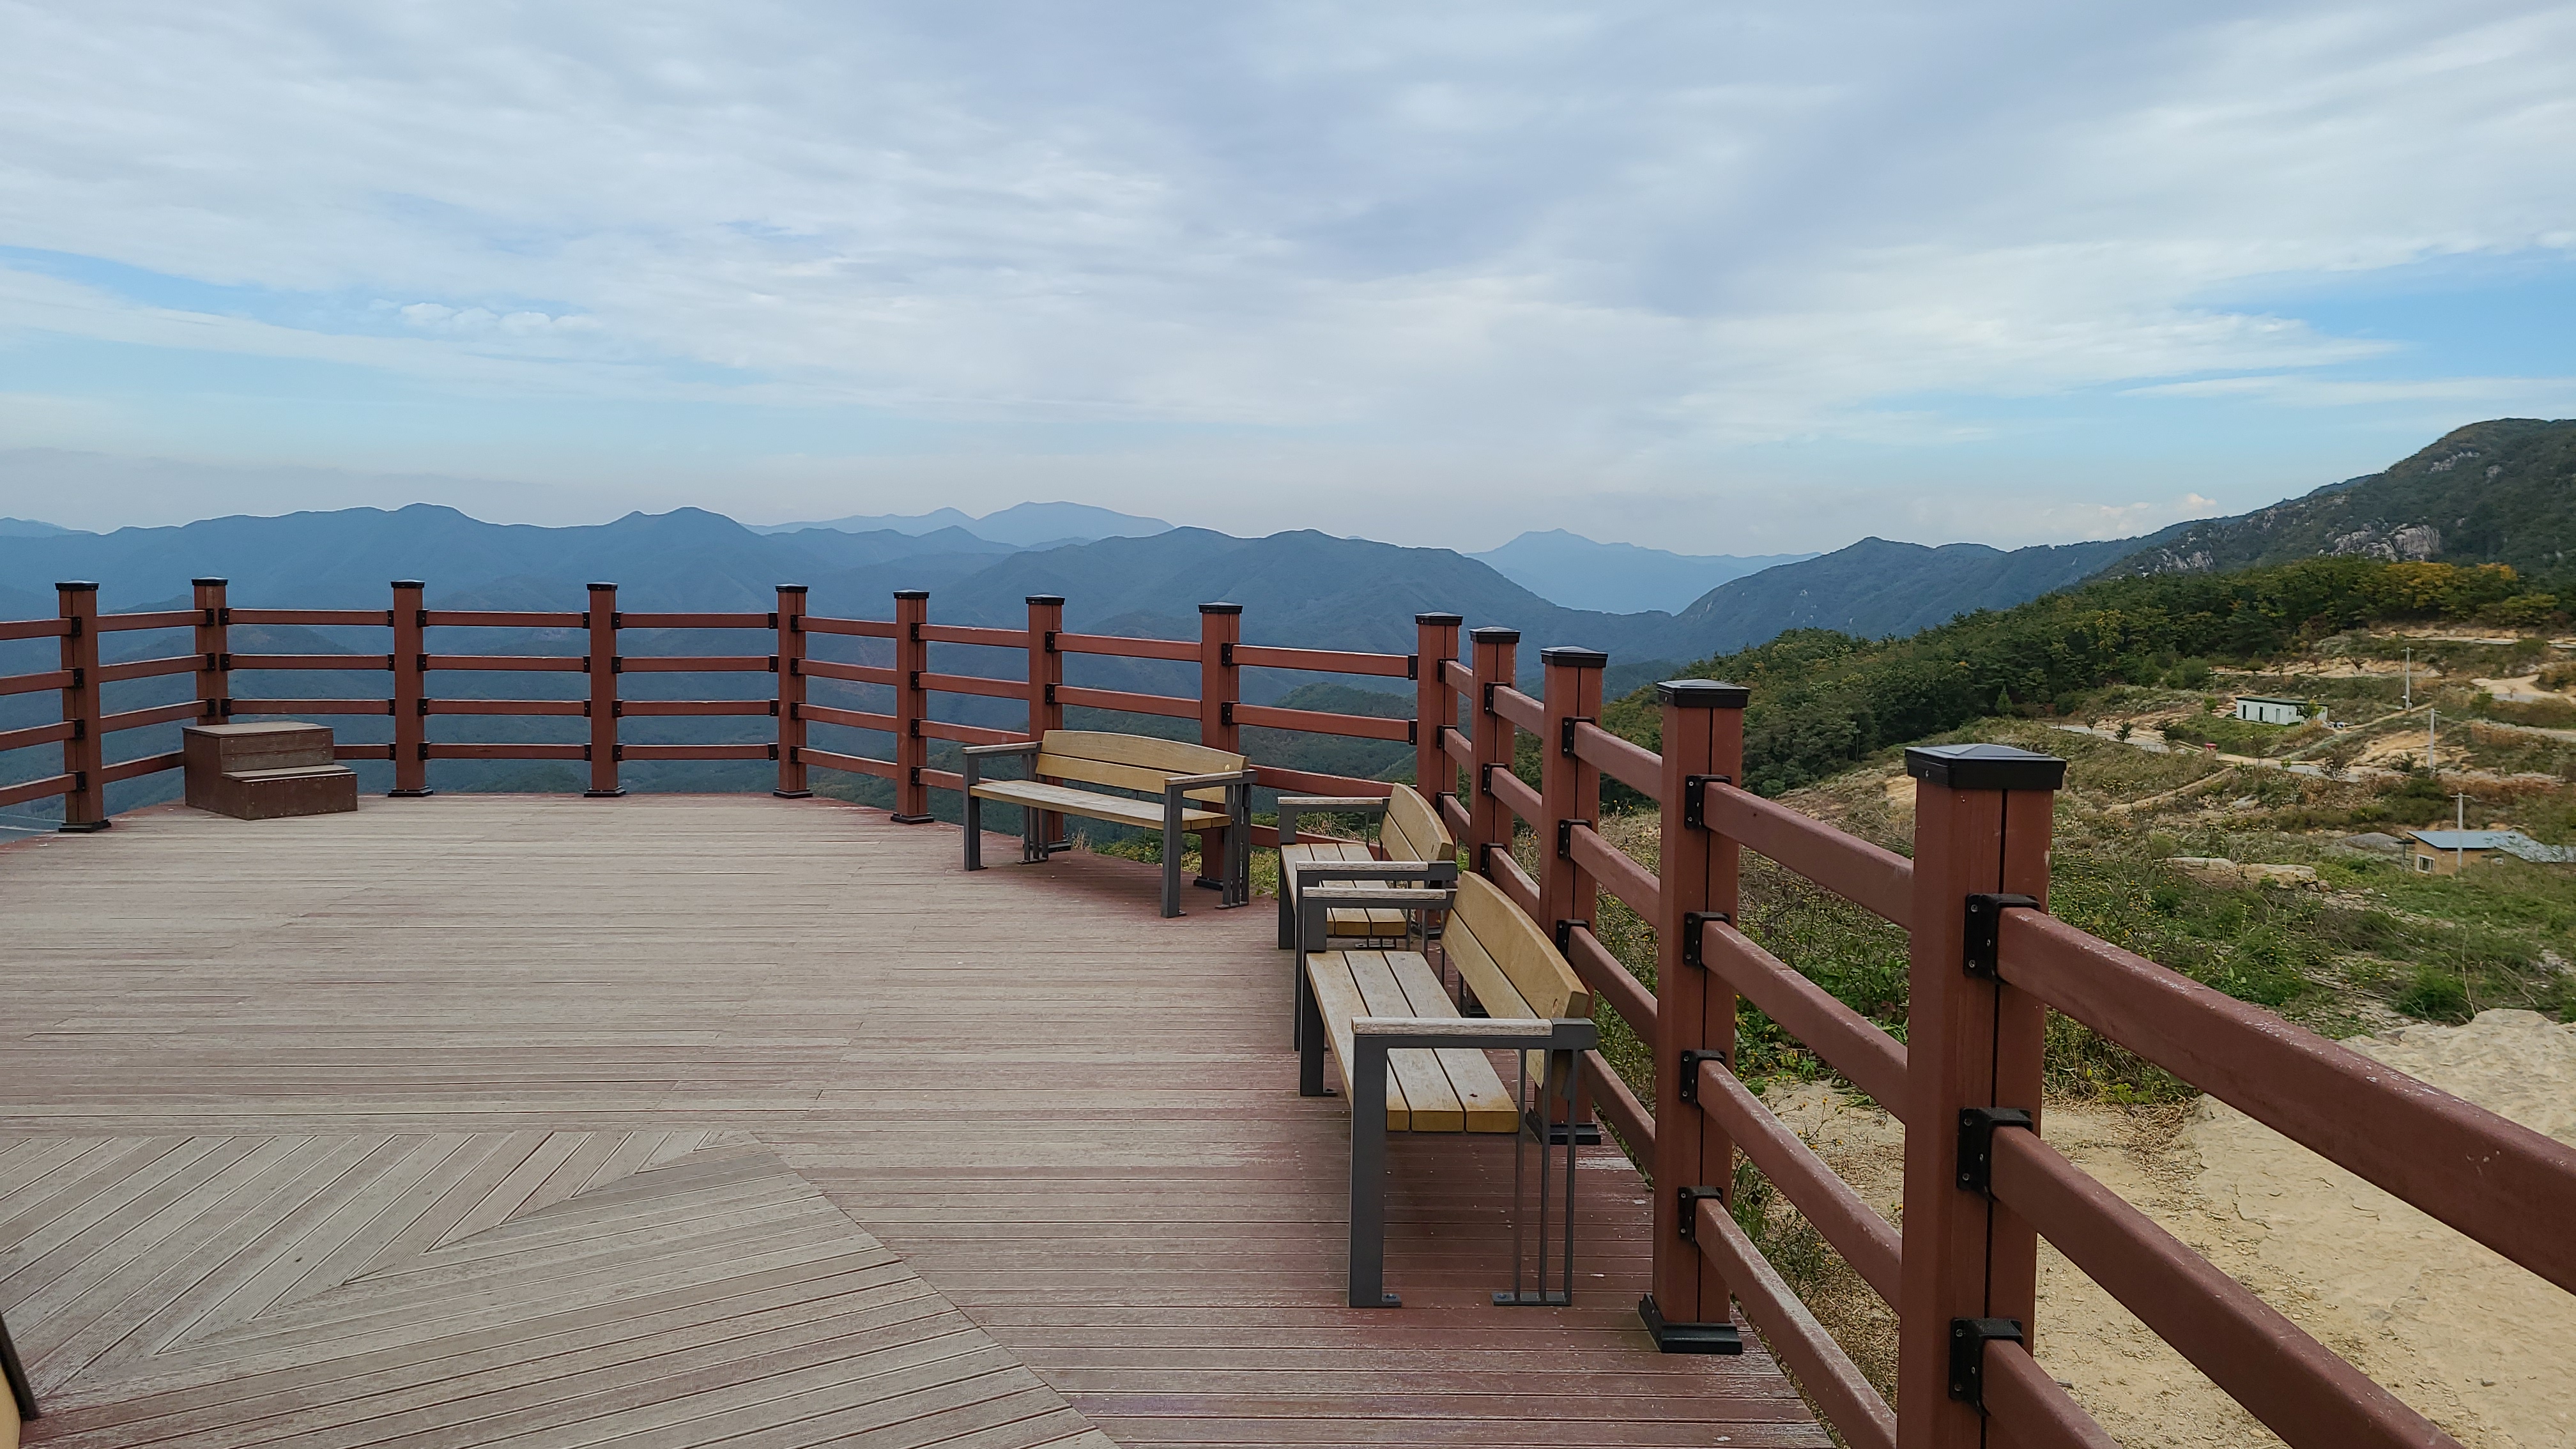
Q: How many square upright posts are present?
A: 13